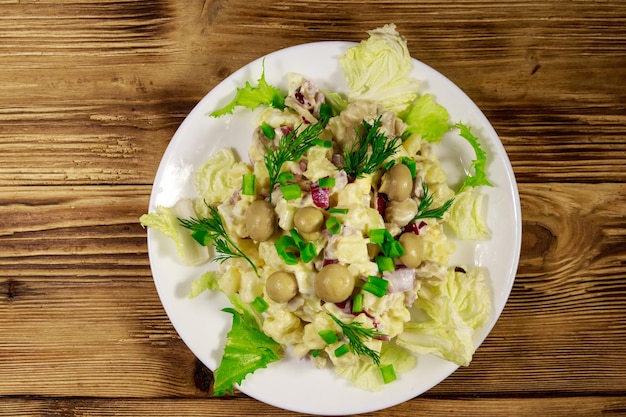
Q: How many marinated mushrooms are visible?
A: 6